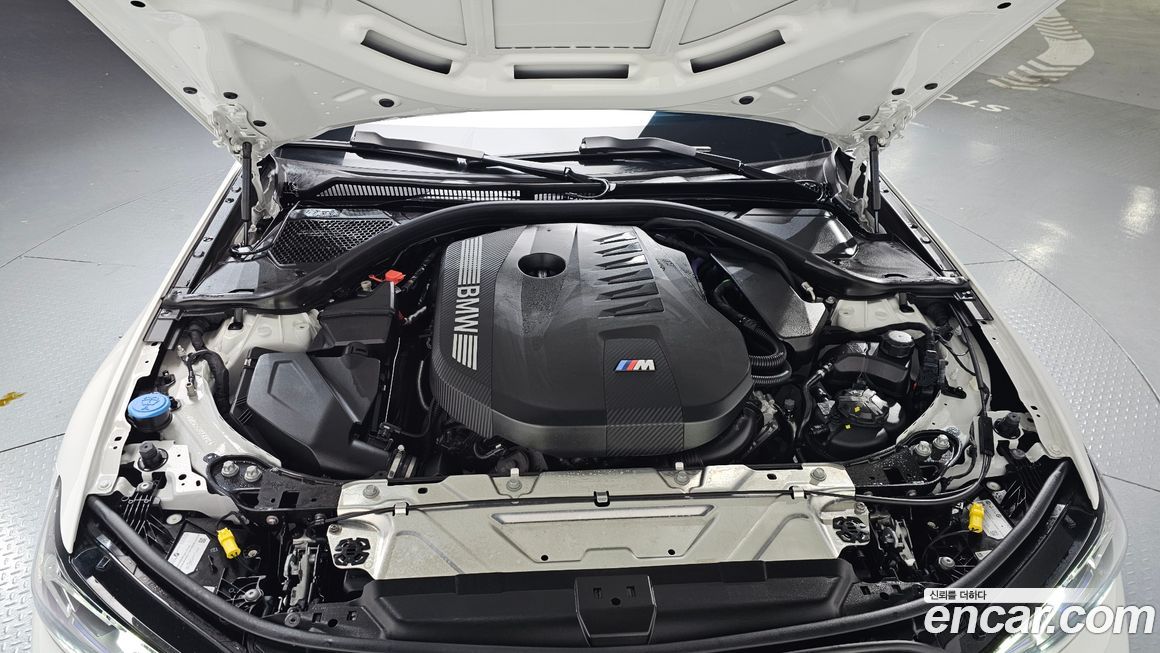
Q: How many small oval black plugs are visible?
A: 10